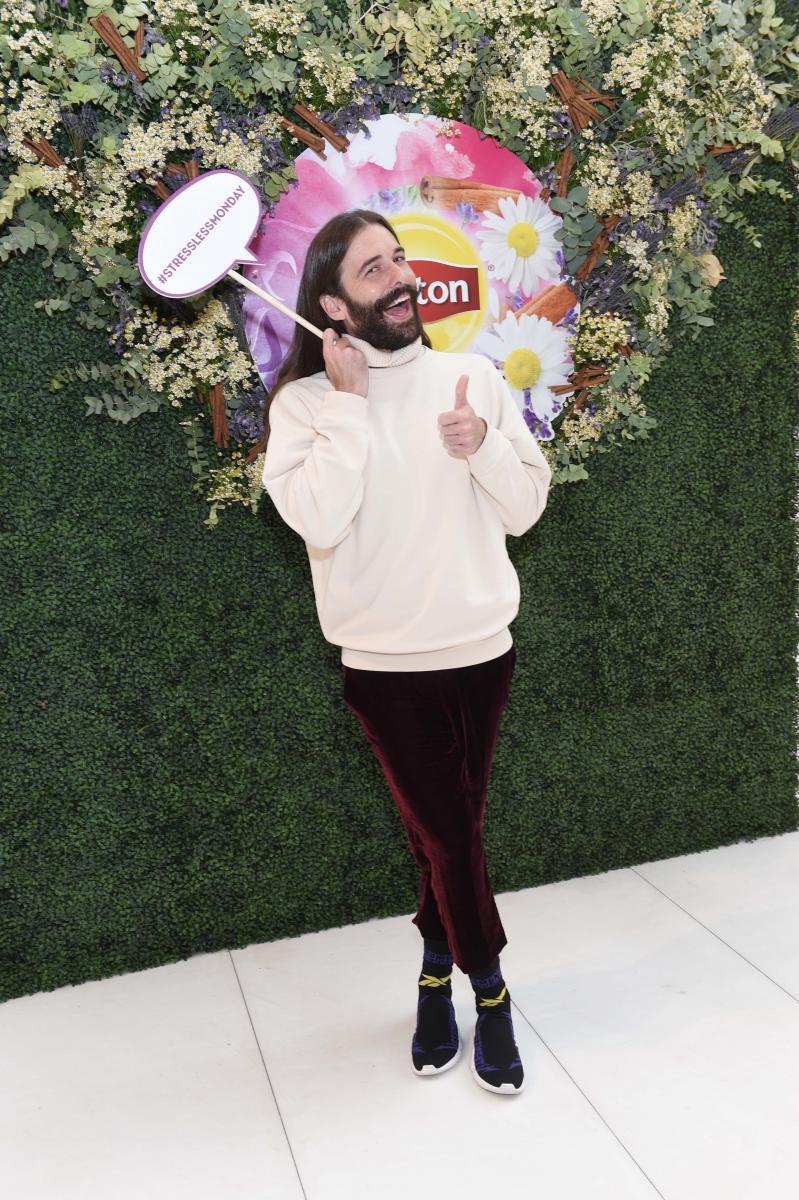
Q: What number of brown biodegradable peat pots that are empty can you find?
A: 0